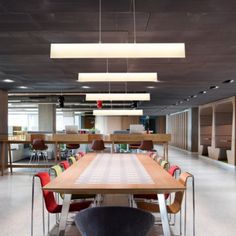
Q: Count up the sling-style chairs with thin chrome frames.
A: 12